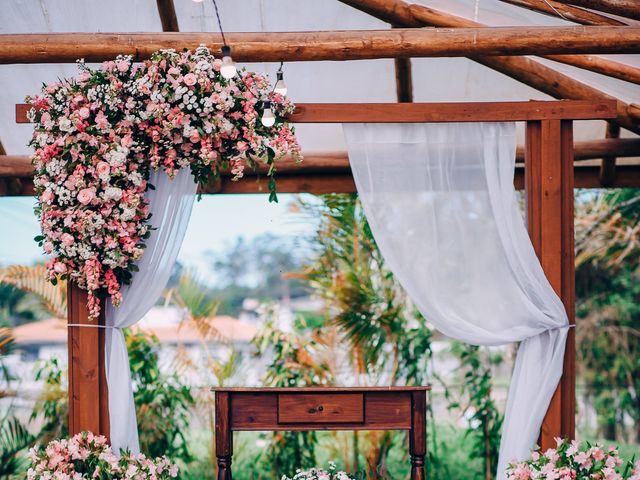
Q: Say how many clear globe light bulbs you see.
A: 3